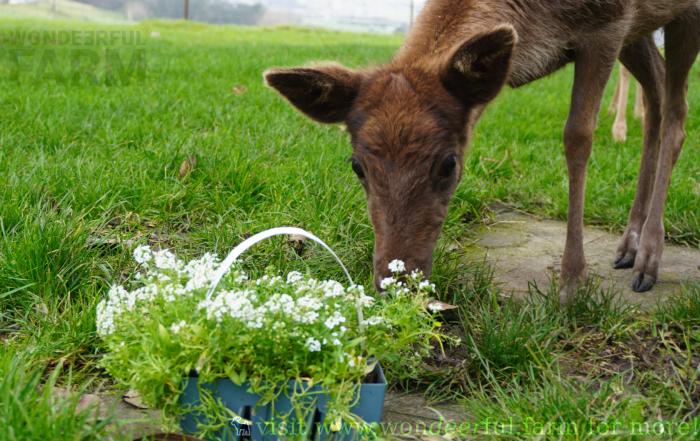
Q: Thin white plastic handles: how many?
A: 1